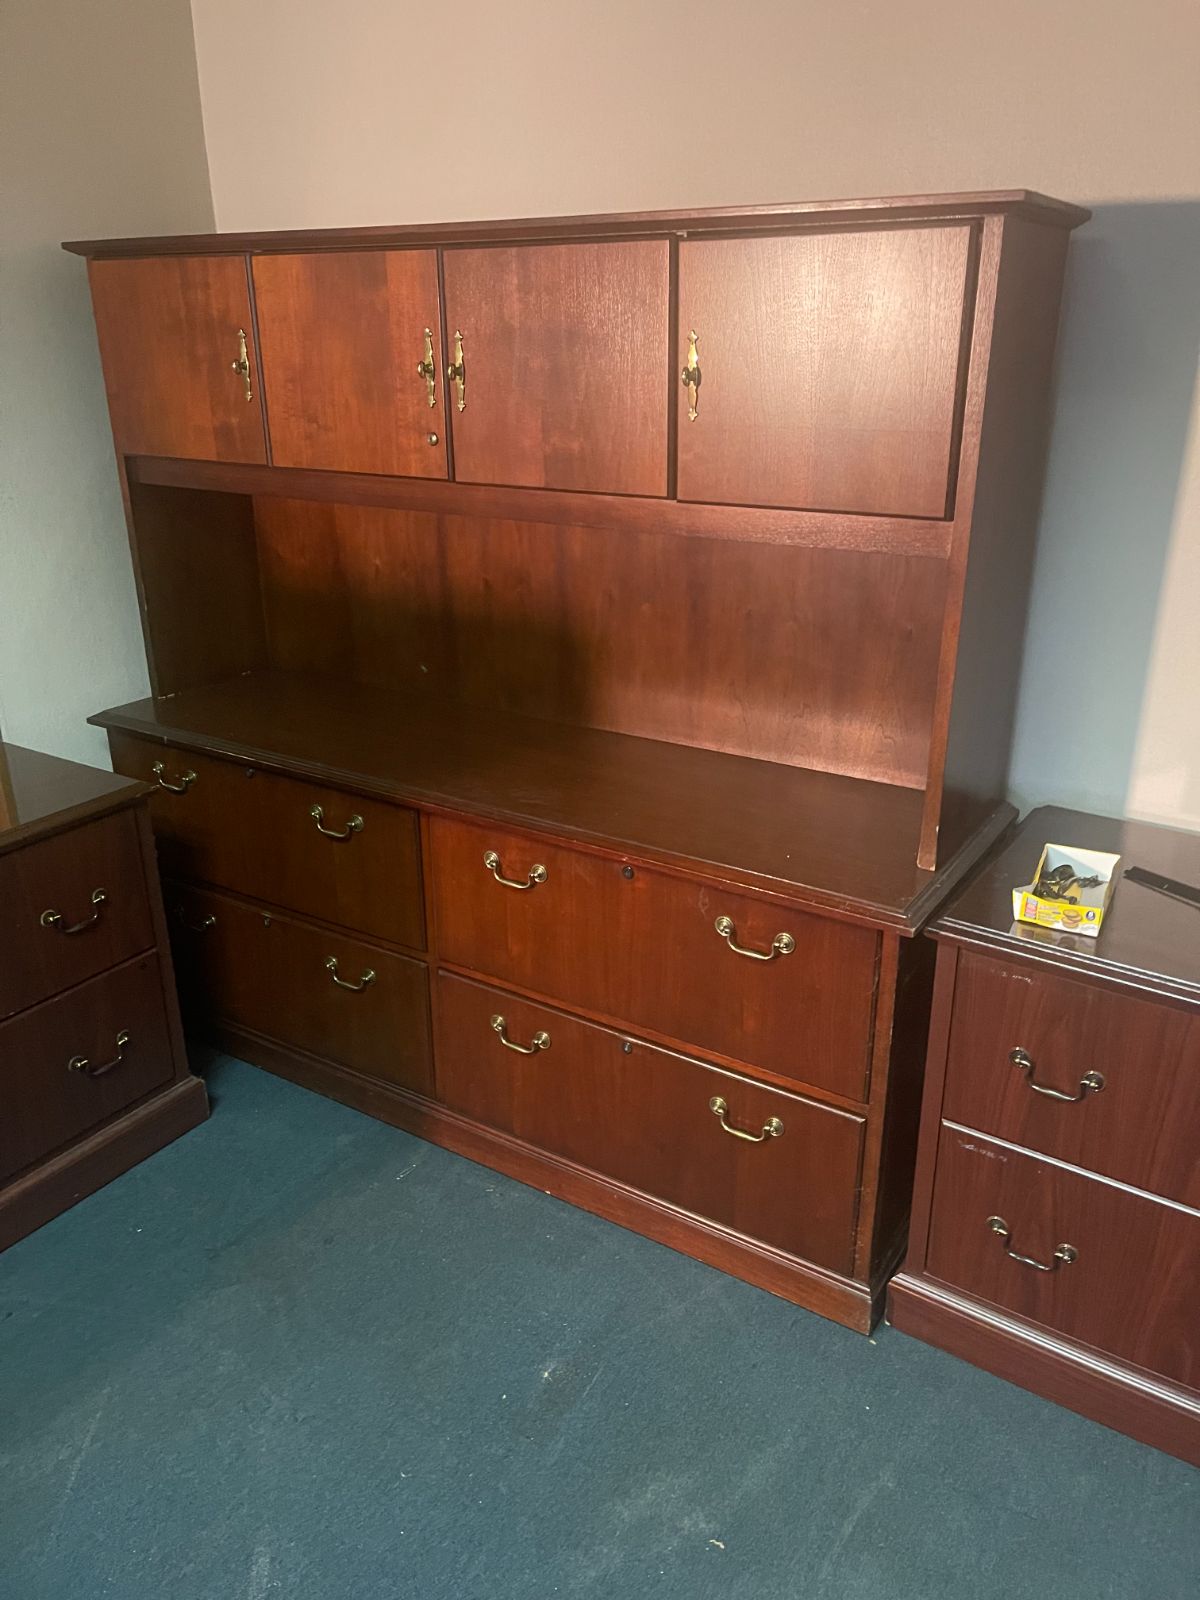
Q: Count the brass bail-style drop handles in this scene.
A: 12